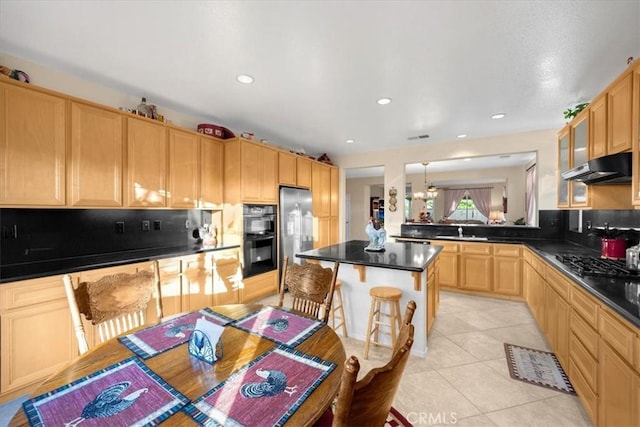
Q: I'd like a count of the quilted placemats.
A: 4